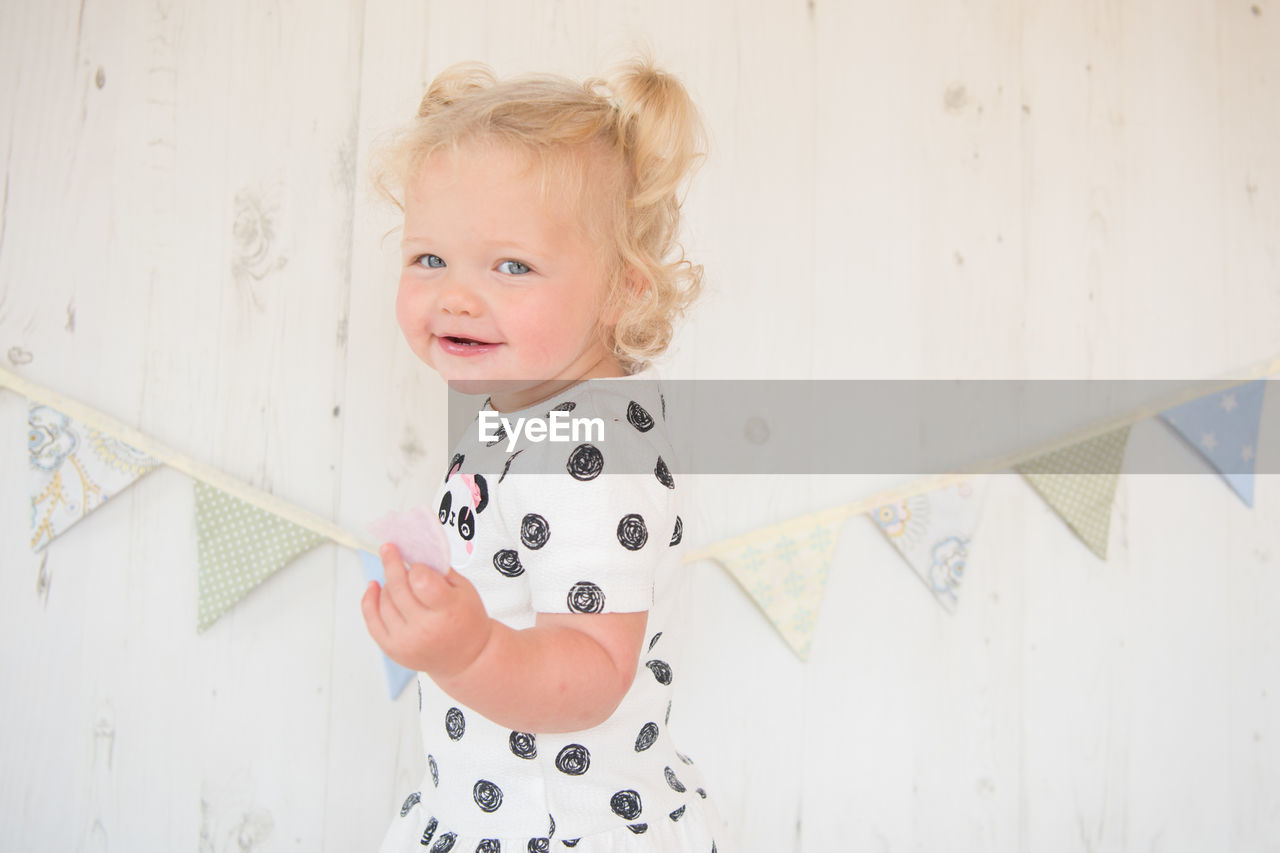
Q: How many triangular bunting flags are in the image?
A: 7